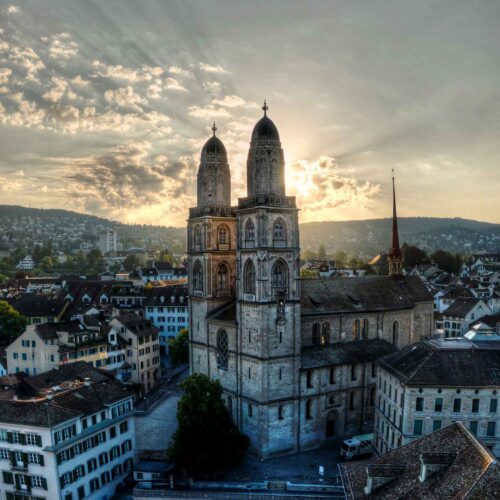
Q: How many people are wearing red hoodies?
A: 0